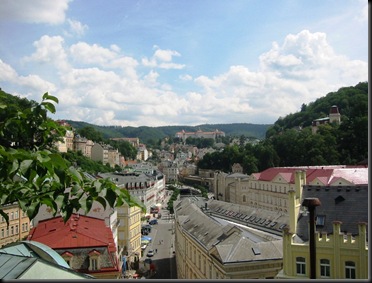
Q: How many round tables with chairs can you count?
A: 0